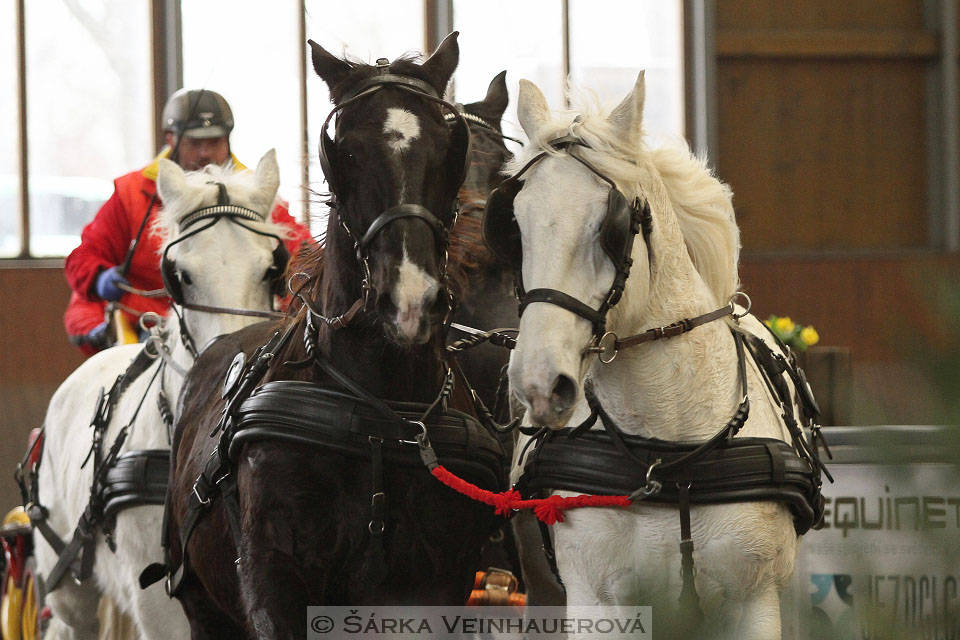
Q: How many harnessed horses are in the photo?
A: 4